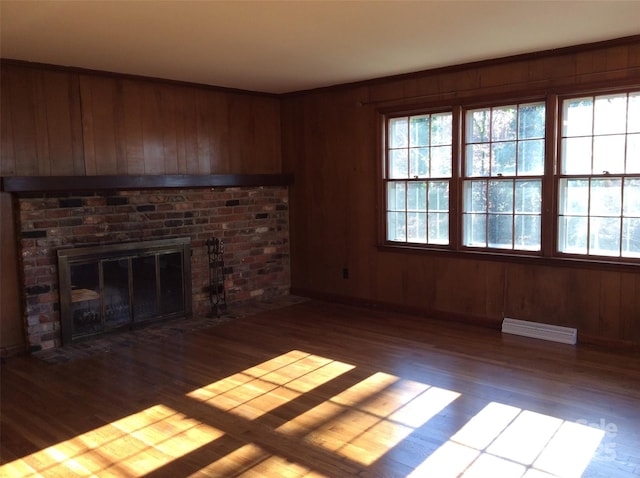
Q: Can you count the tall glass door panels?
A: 4